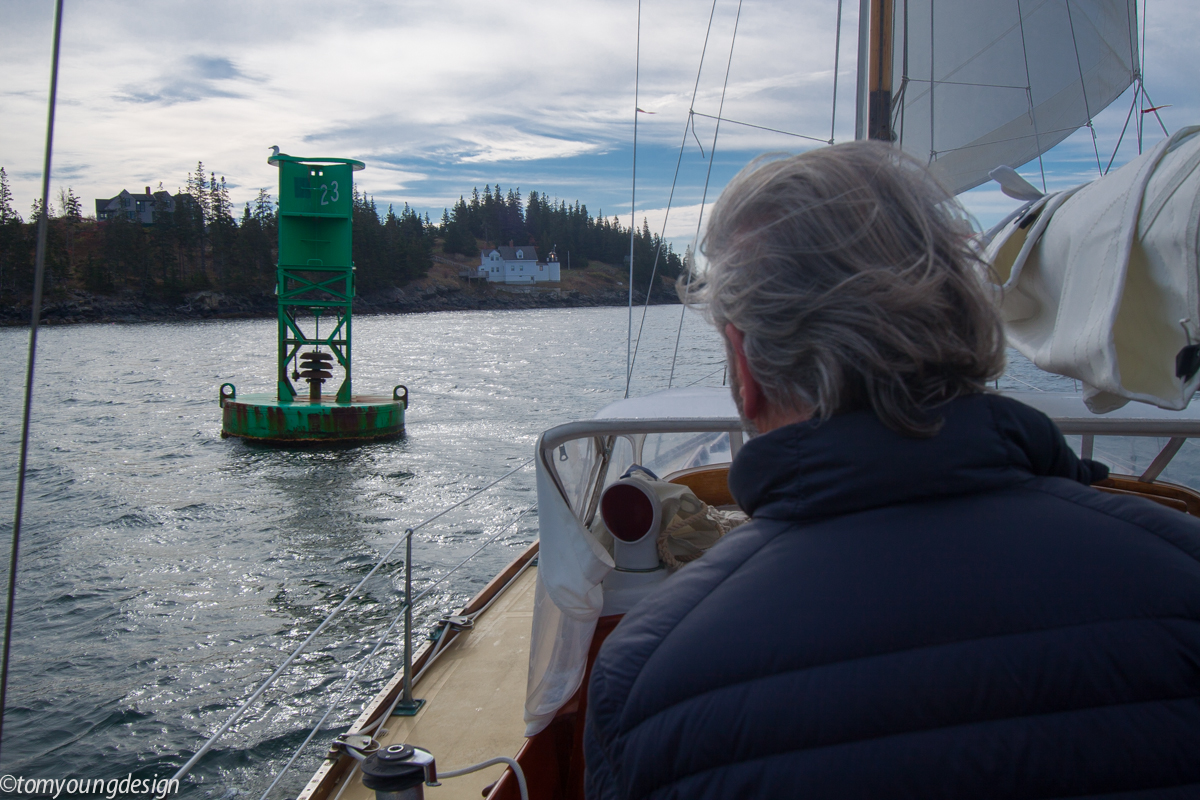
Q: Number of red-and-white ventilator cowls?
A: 1